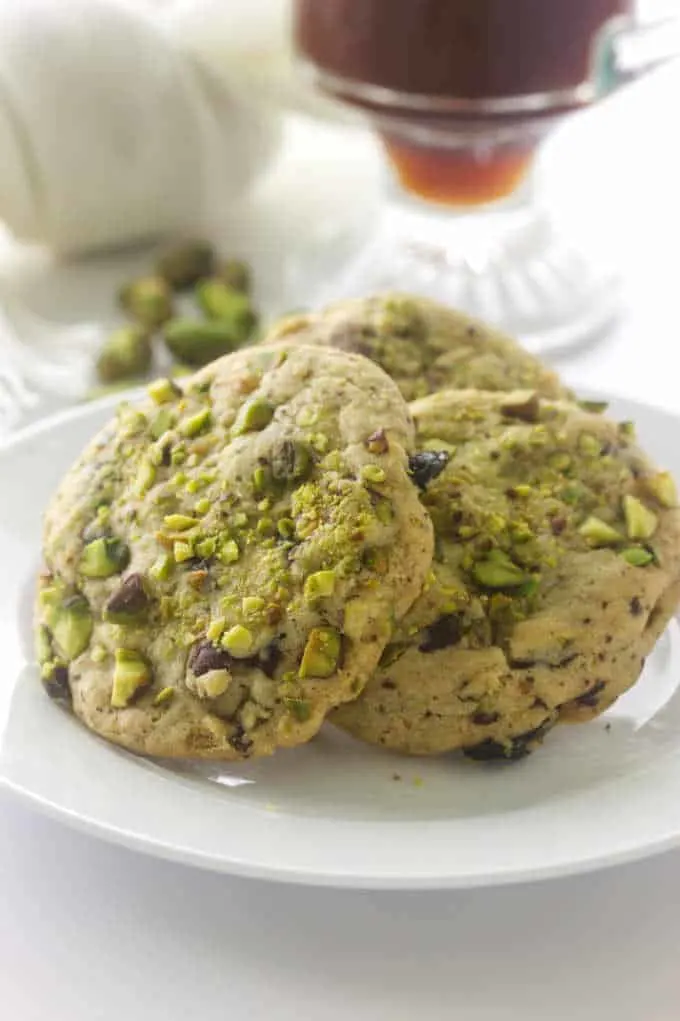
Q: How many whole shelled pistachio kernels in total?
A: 6